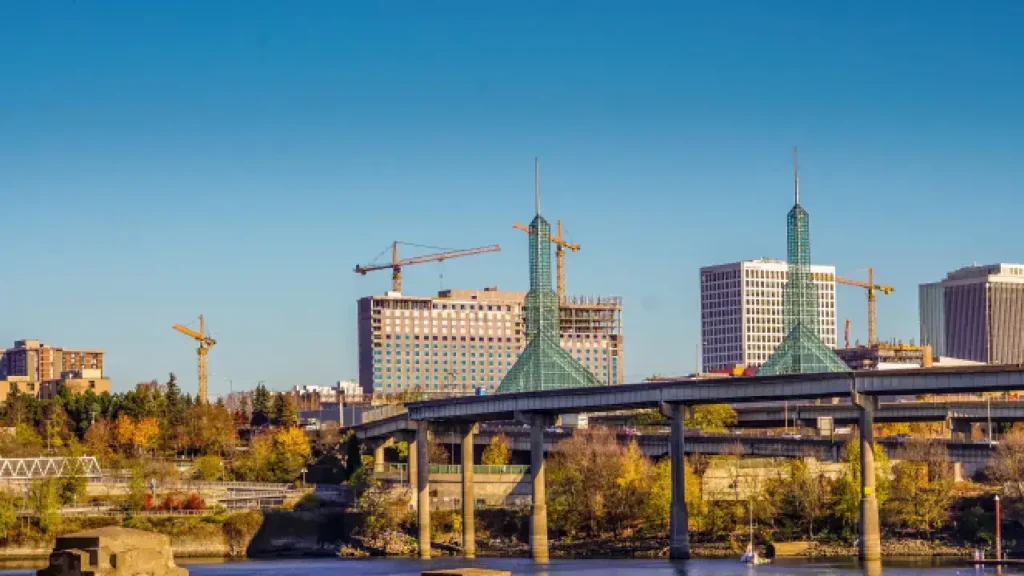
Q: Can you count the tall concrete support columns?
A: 5